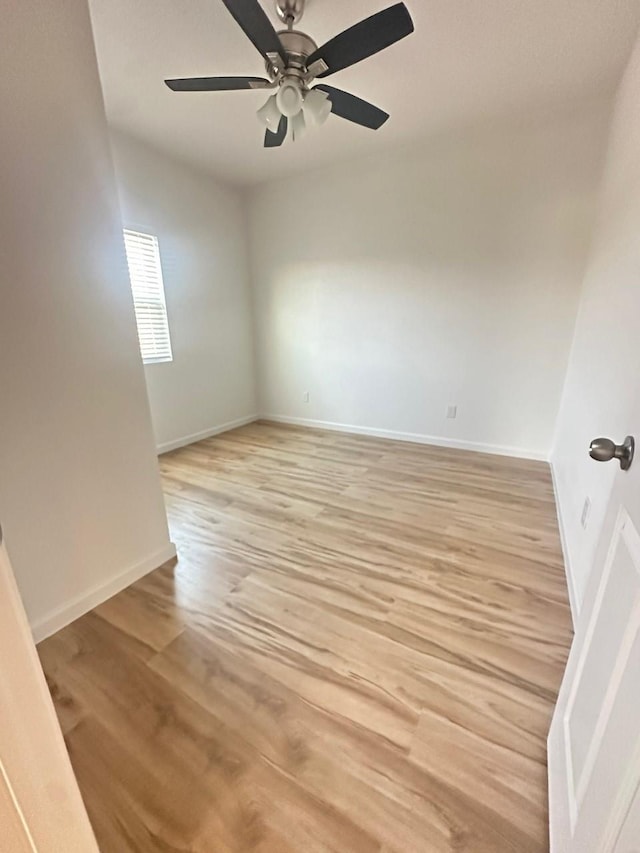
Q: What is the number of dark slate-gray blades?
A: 5